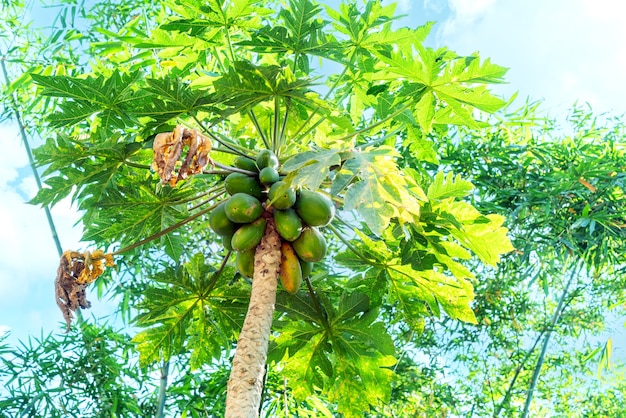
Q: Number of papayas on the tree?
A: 15